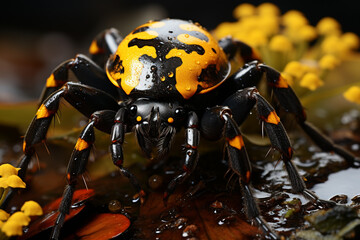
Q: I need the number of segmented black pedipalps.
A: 2